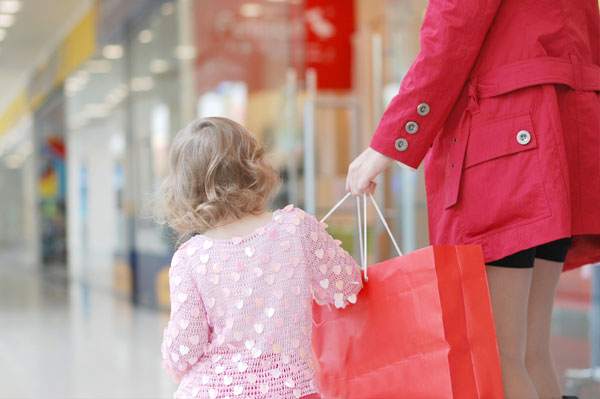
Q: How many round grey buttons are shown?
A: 4